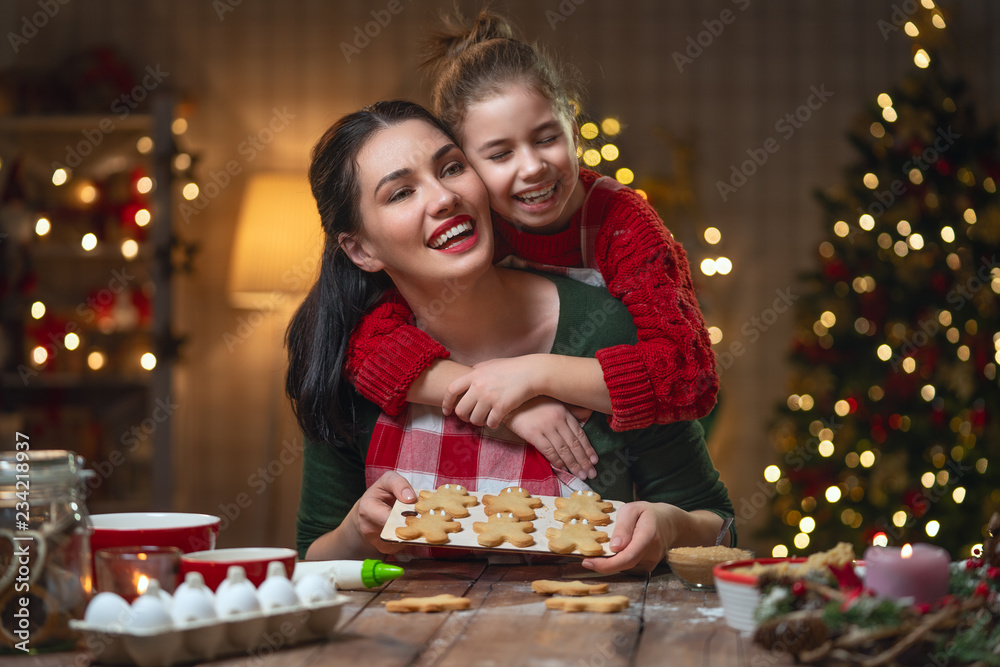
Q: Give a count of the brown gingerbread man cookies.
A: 9